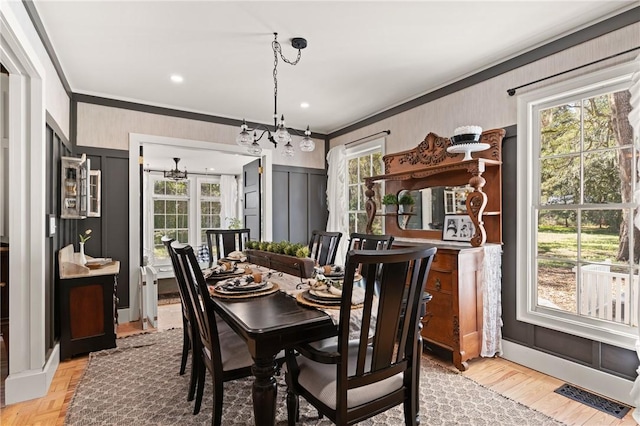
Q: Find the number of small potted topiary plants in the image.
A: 2